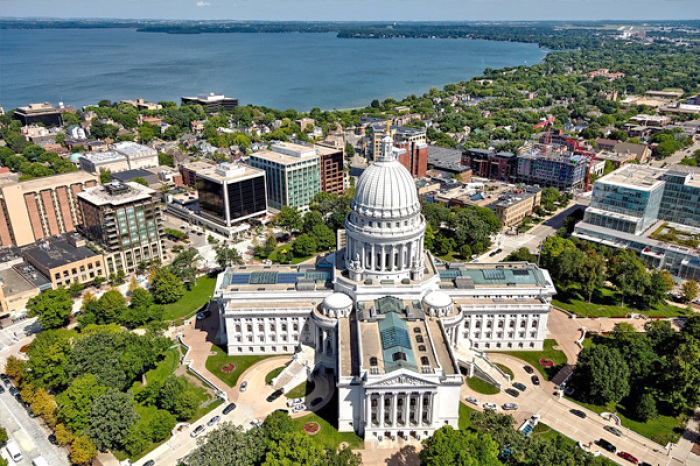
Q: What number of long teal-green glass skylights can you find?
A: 3